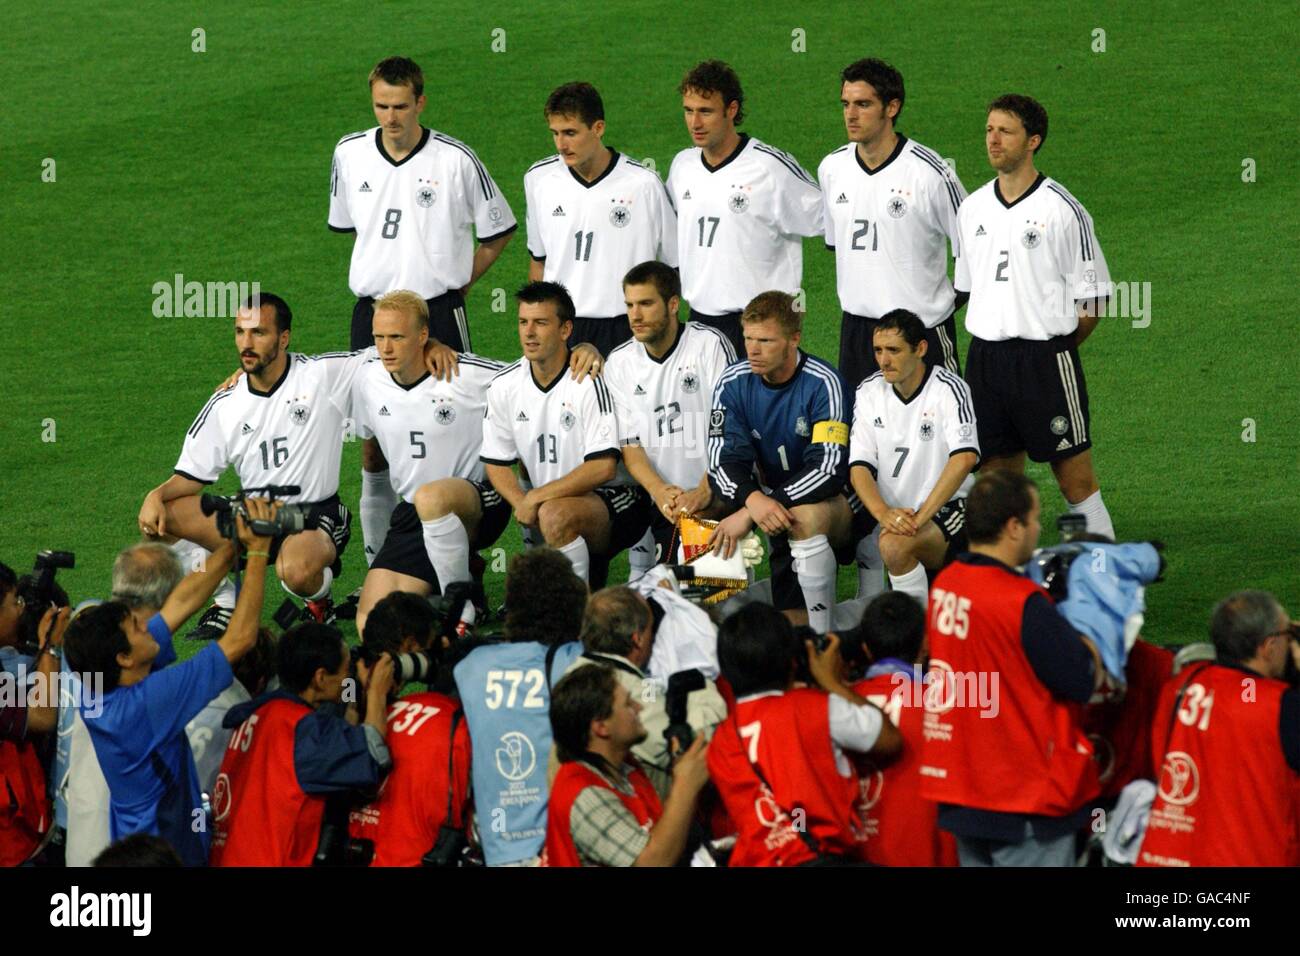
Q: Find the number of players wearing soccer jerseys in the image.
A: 11